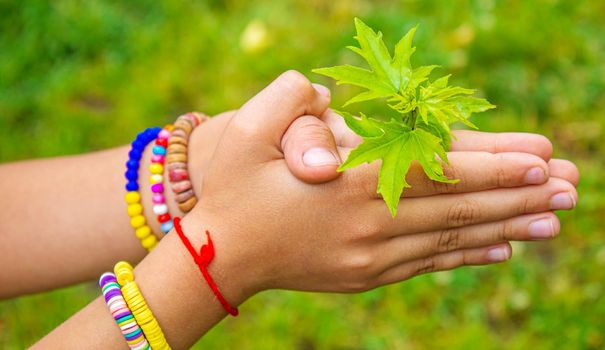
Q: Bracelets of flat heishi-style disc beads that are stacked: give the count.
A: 2